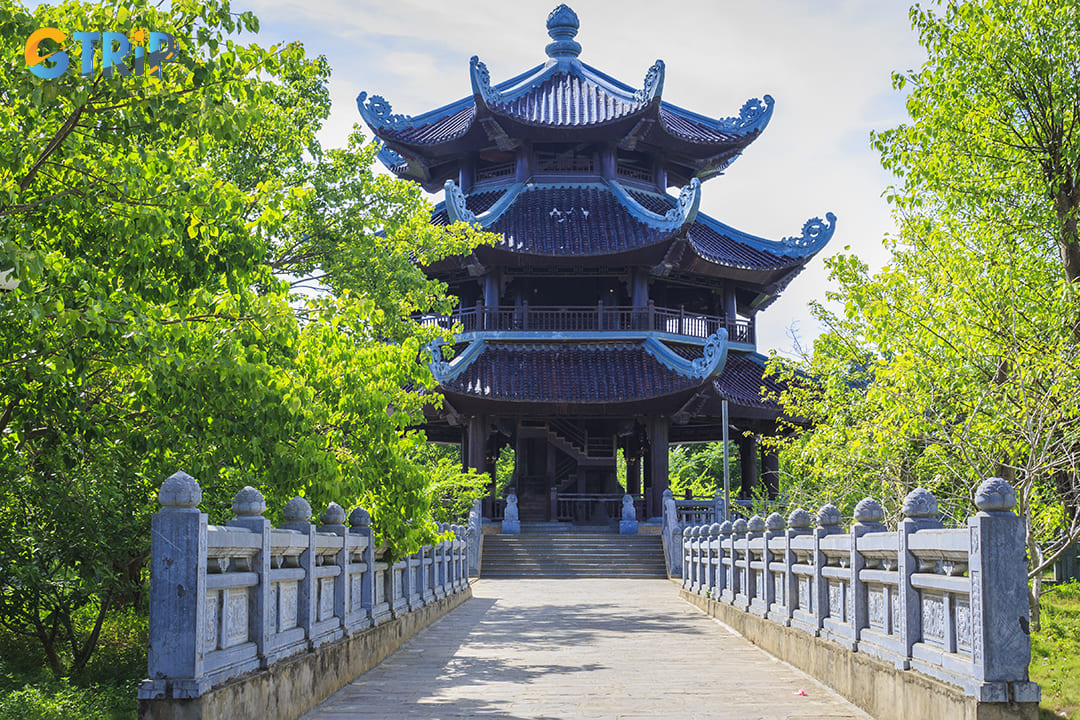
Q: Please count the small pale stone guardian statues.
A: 2